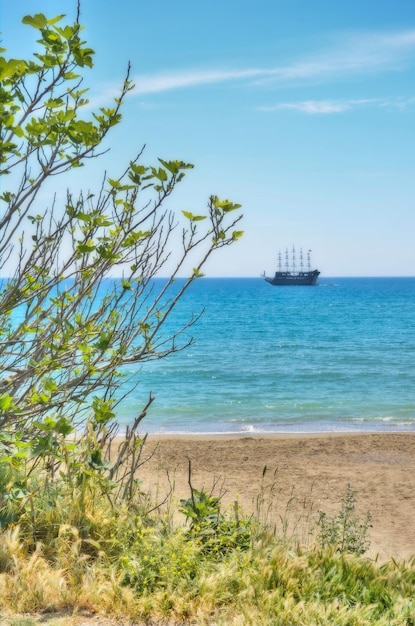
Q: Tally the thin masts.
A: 5